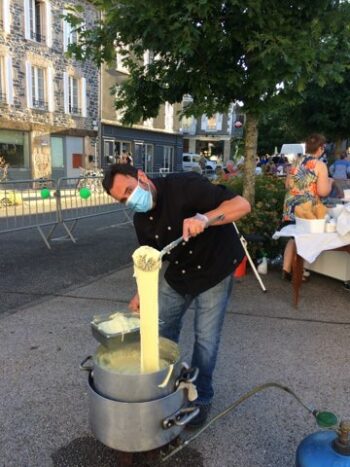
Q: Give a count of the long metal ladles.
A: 1